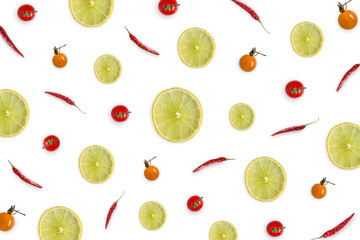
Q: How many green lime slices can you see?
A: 13